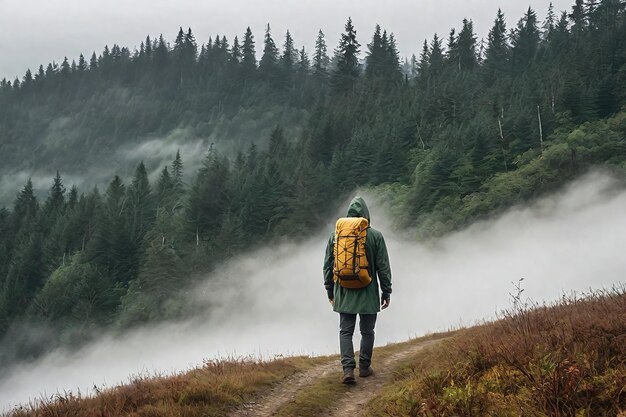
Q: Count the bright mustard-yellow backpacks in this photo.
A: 1